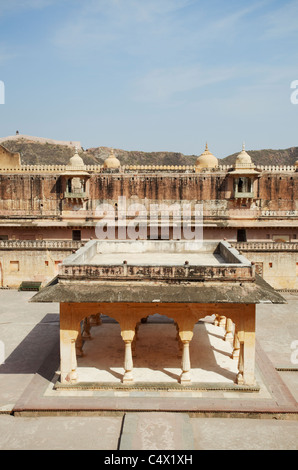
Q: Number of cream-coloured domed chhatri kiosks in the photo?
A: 2